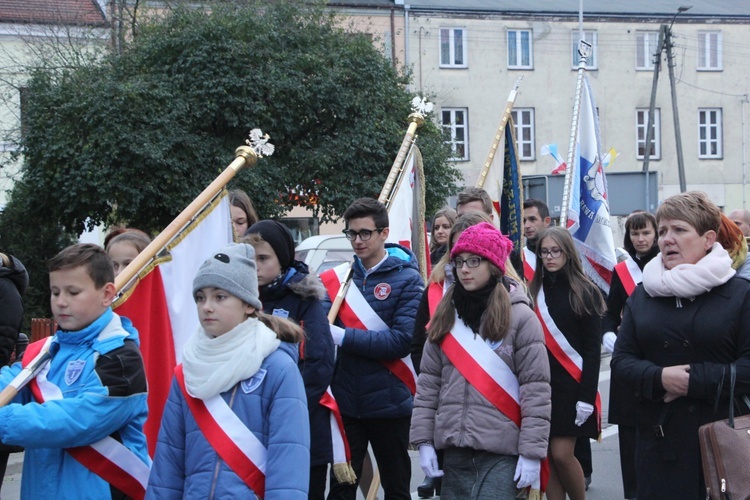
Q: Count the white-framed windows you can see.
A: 9